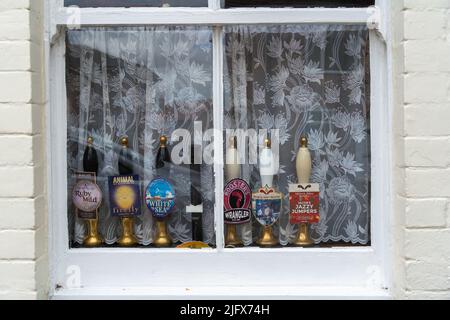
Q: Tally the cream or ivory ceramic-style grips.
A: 3